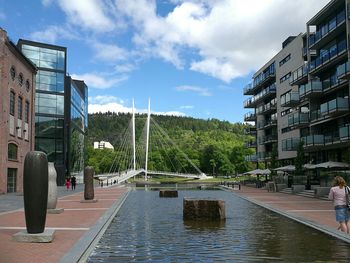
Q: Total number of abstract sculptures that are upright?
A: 3